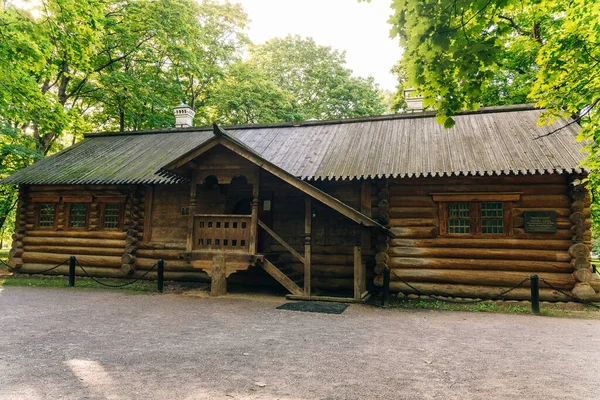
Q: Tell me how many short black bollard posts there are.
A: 4